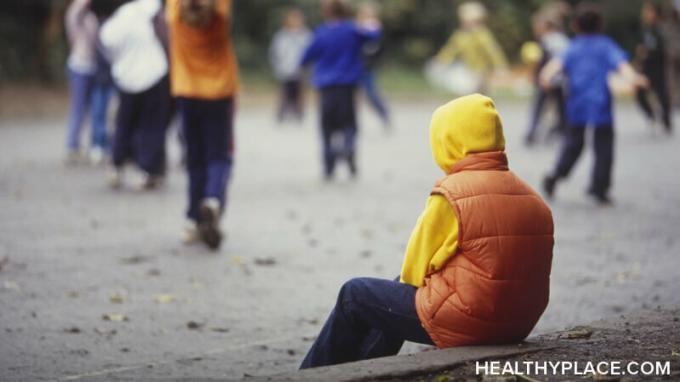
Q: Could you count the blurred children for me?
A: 11